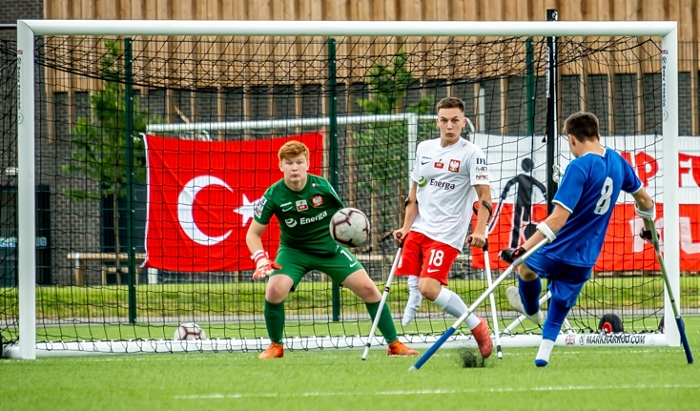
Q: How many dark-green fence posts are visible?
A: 3